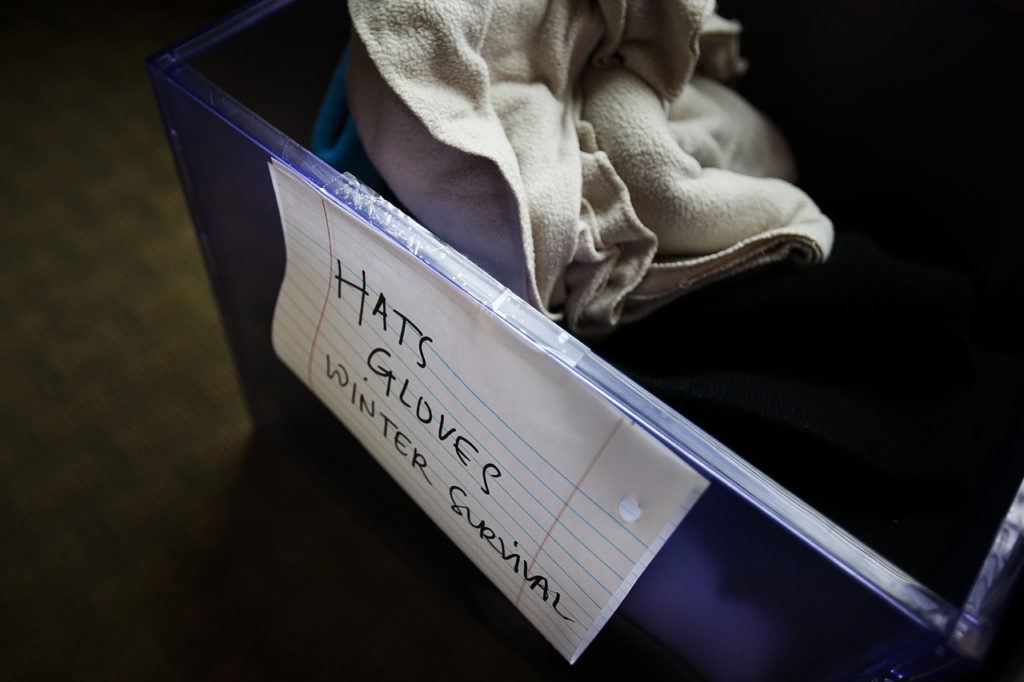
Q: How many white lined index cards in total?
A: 1